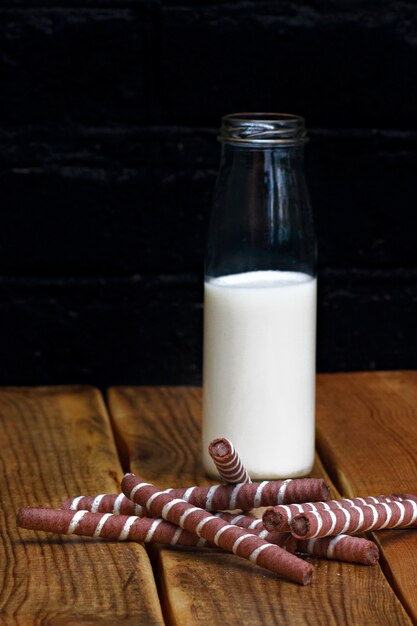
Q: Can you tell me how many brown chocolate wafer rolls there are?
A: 7